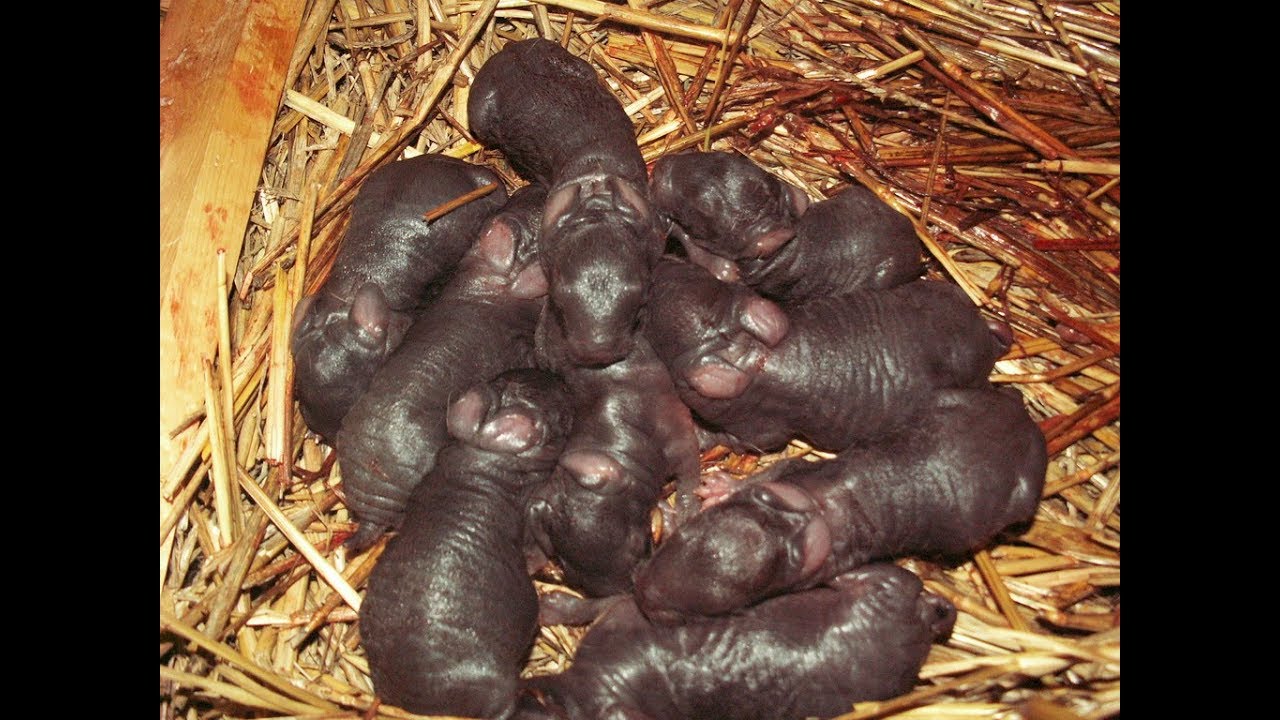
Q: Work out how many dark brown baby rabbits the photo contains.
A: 9